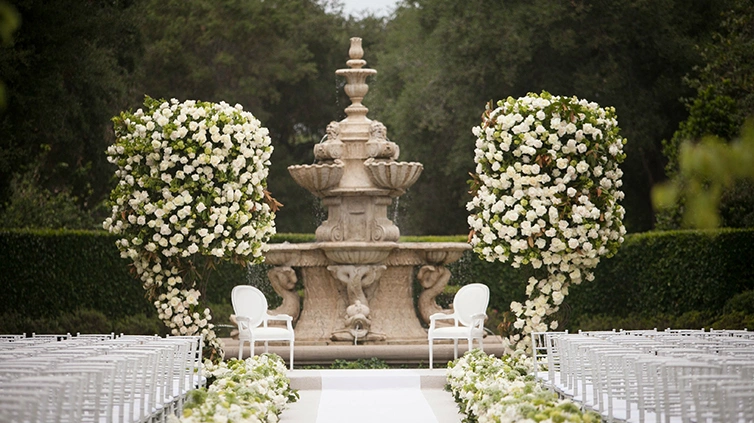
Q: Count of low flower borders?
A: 2